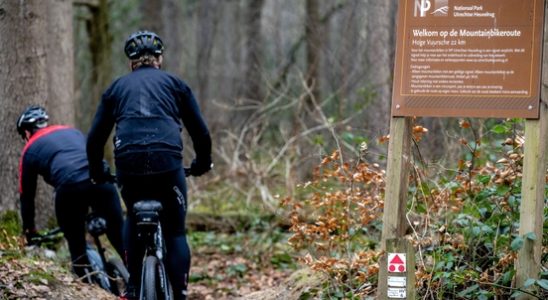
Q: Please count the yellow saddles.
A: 0